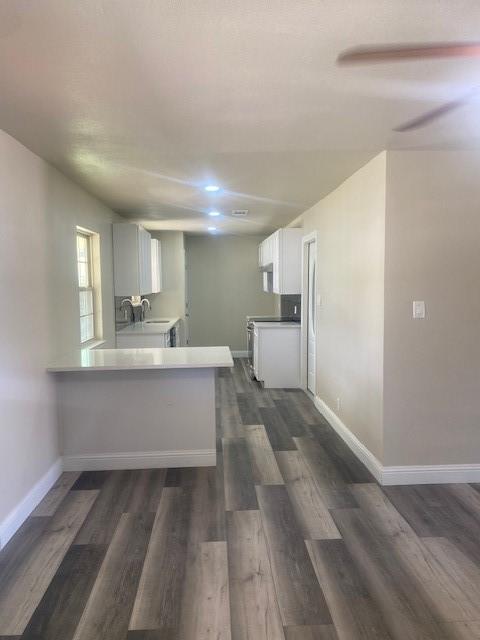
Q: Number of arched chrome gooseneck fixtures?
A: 2